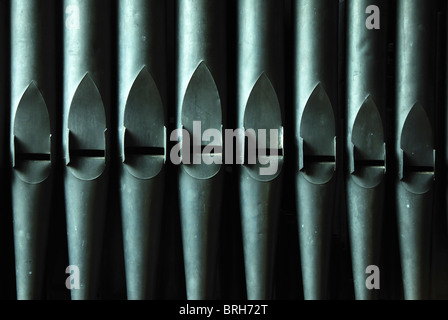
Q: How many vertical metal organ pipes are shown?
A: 8